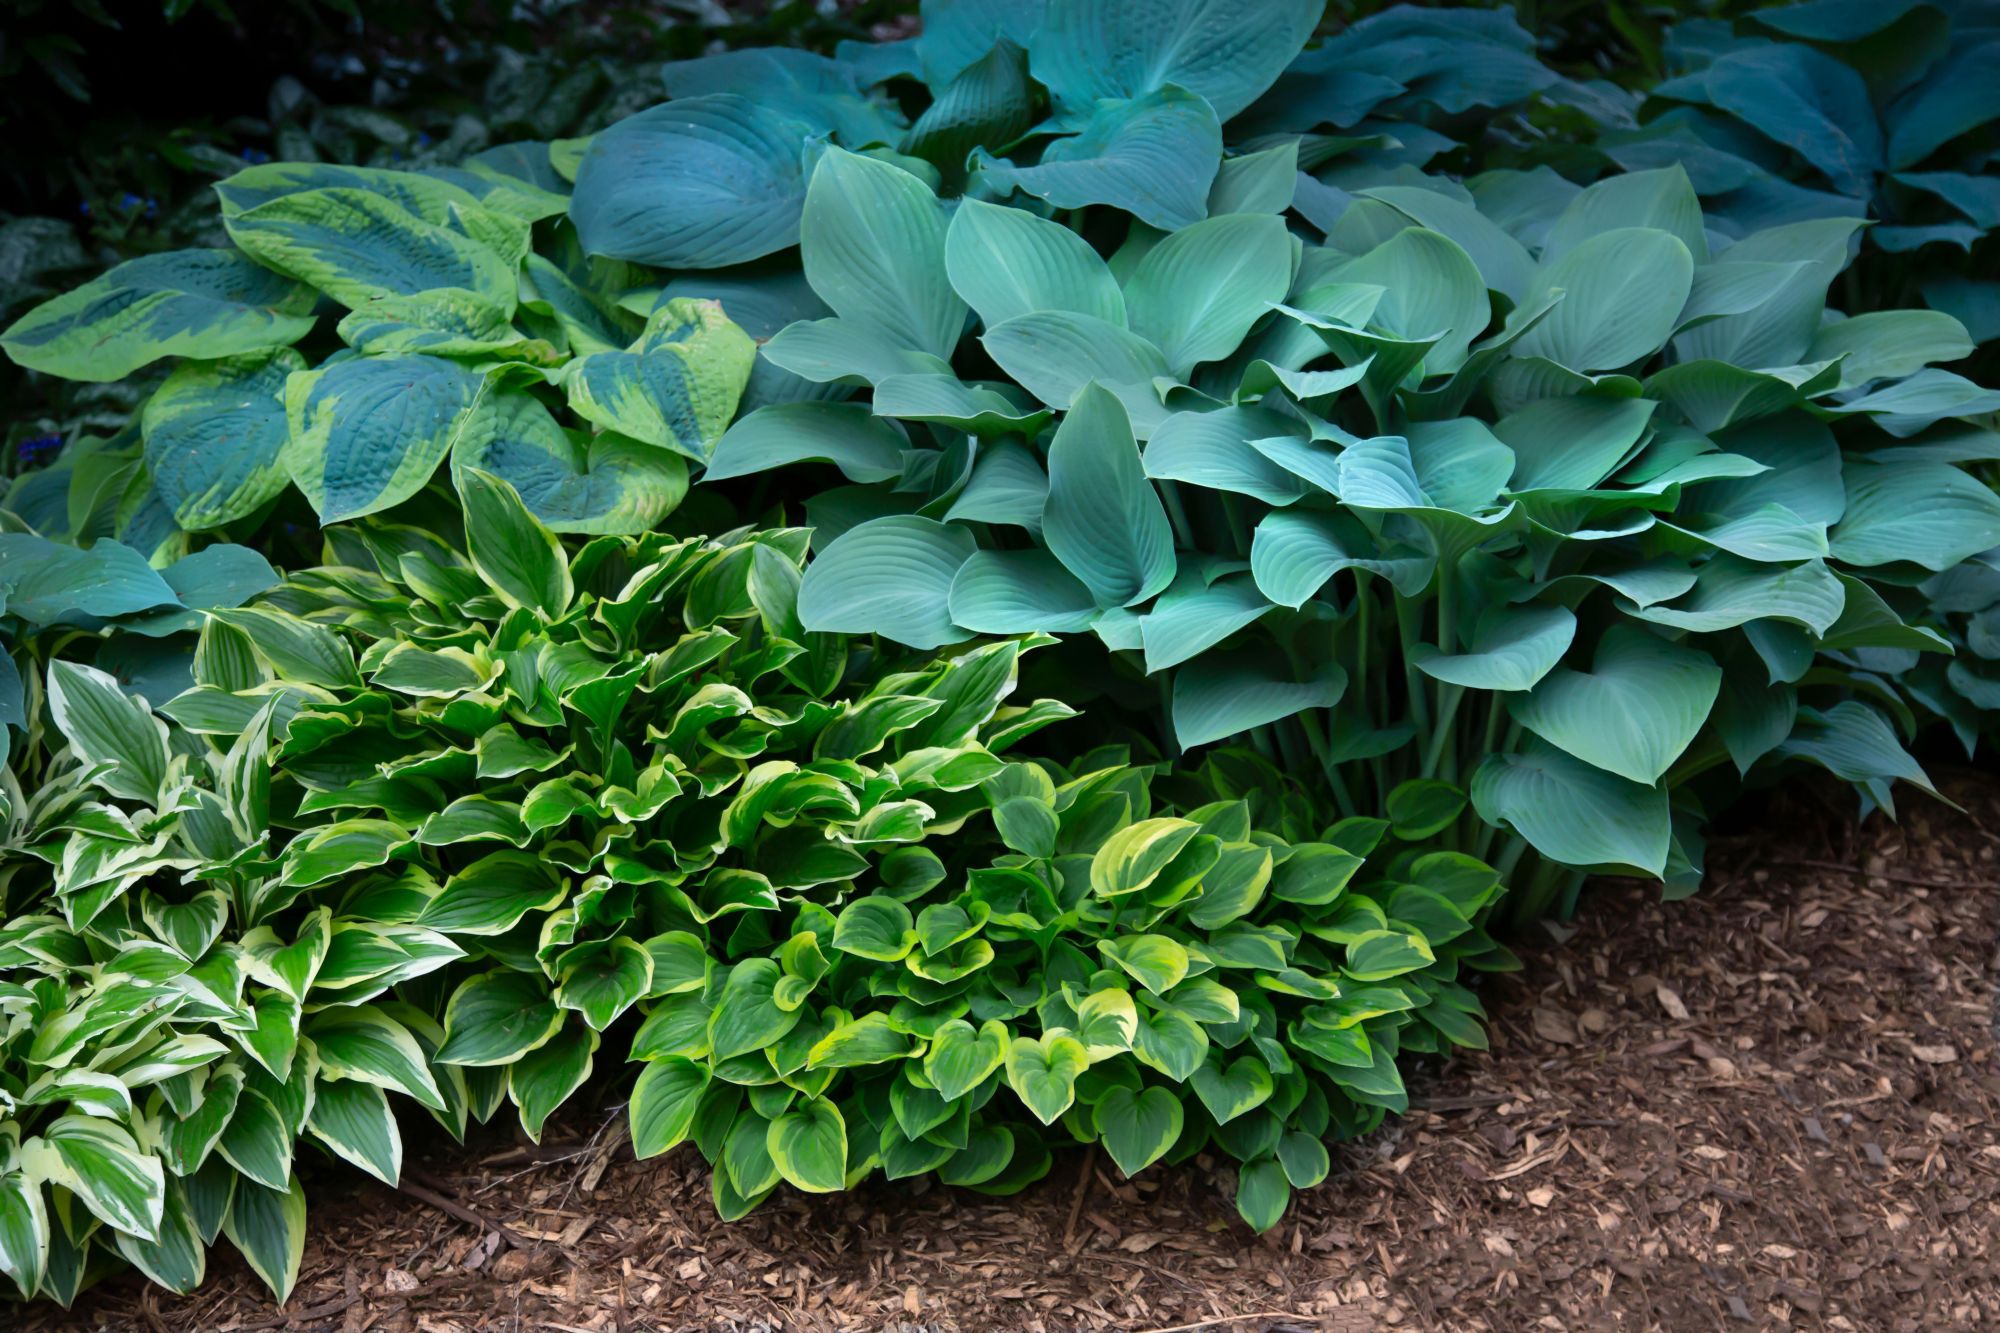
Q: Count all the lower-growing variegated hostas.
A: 3